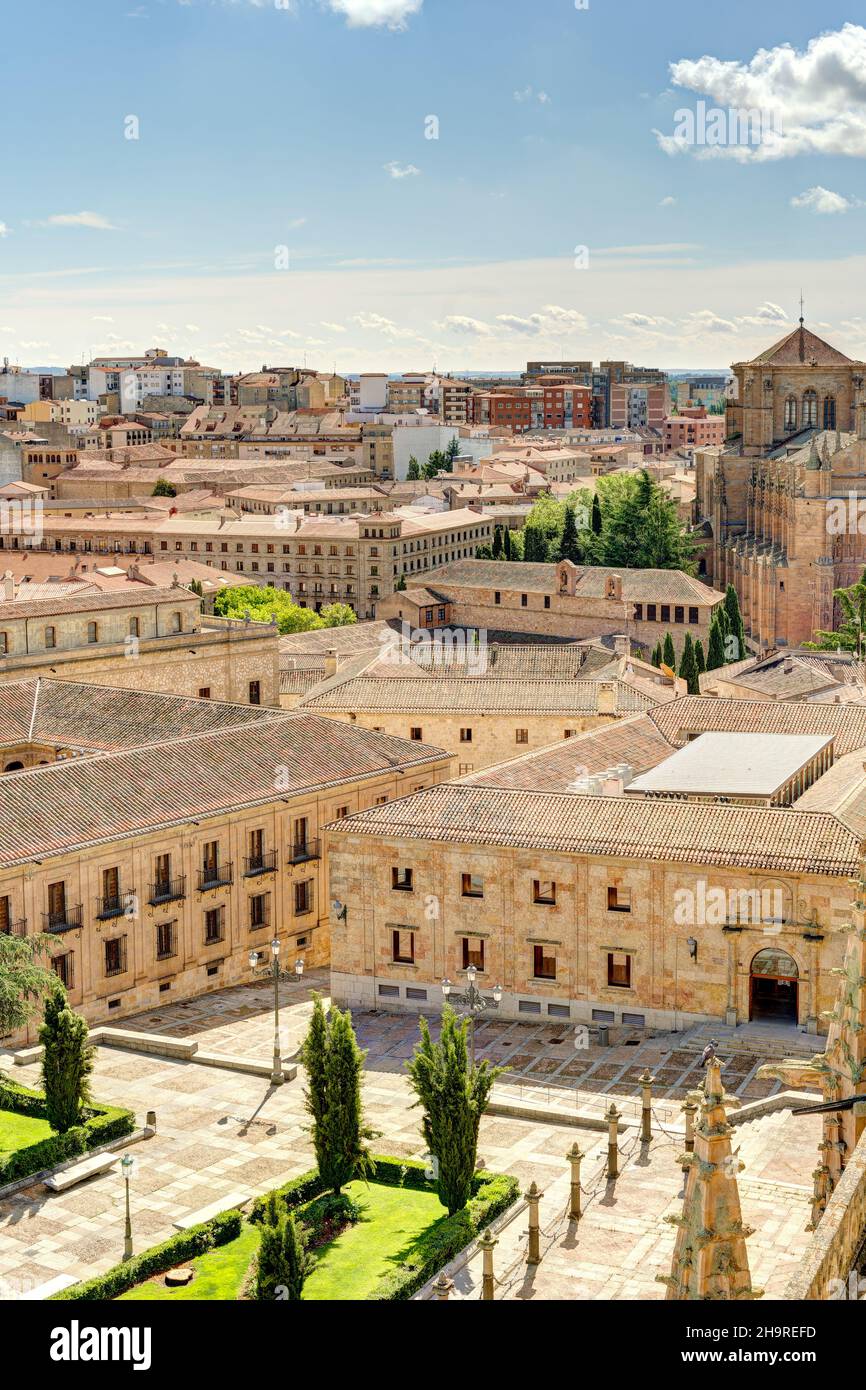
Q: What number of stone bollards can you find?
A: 7